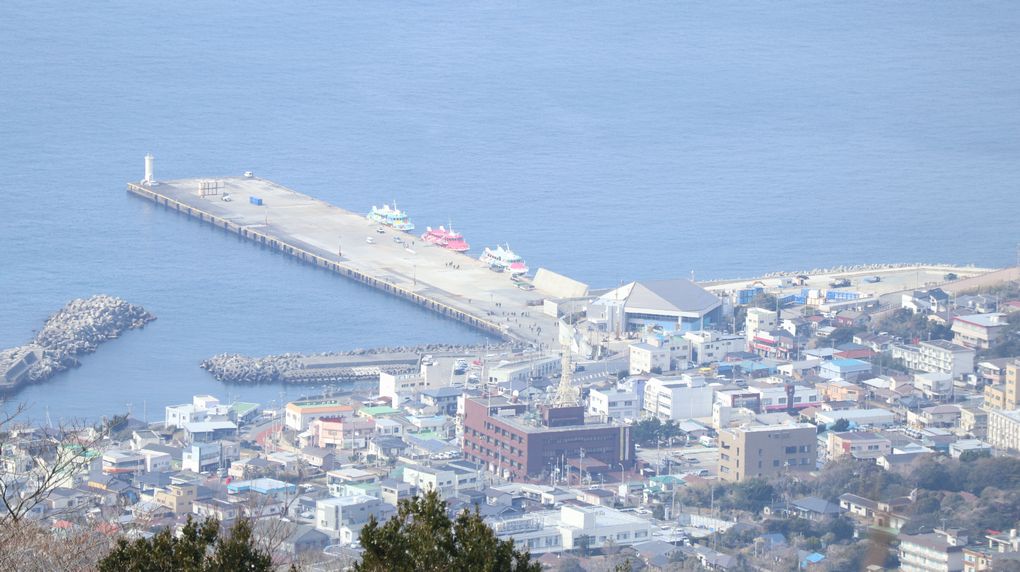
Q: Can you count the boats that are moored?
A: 3